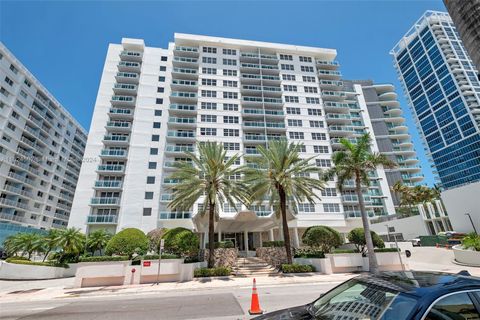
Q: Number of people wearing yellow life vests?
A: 0